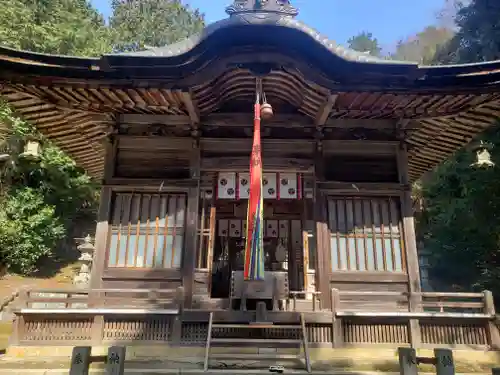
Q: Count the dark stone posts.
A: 4